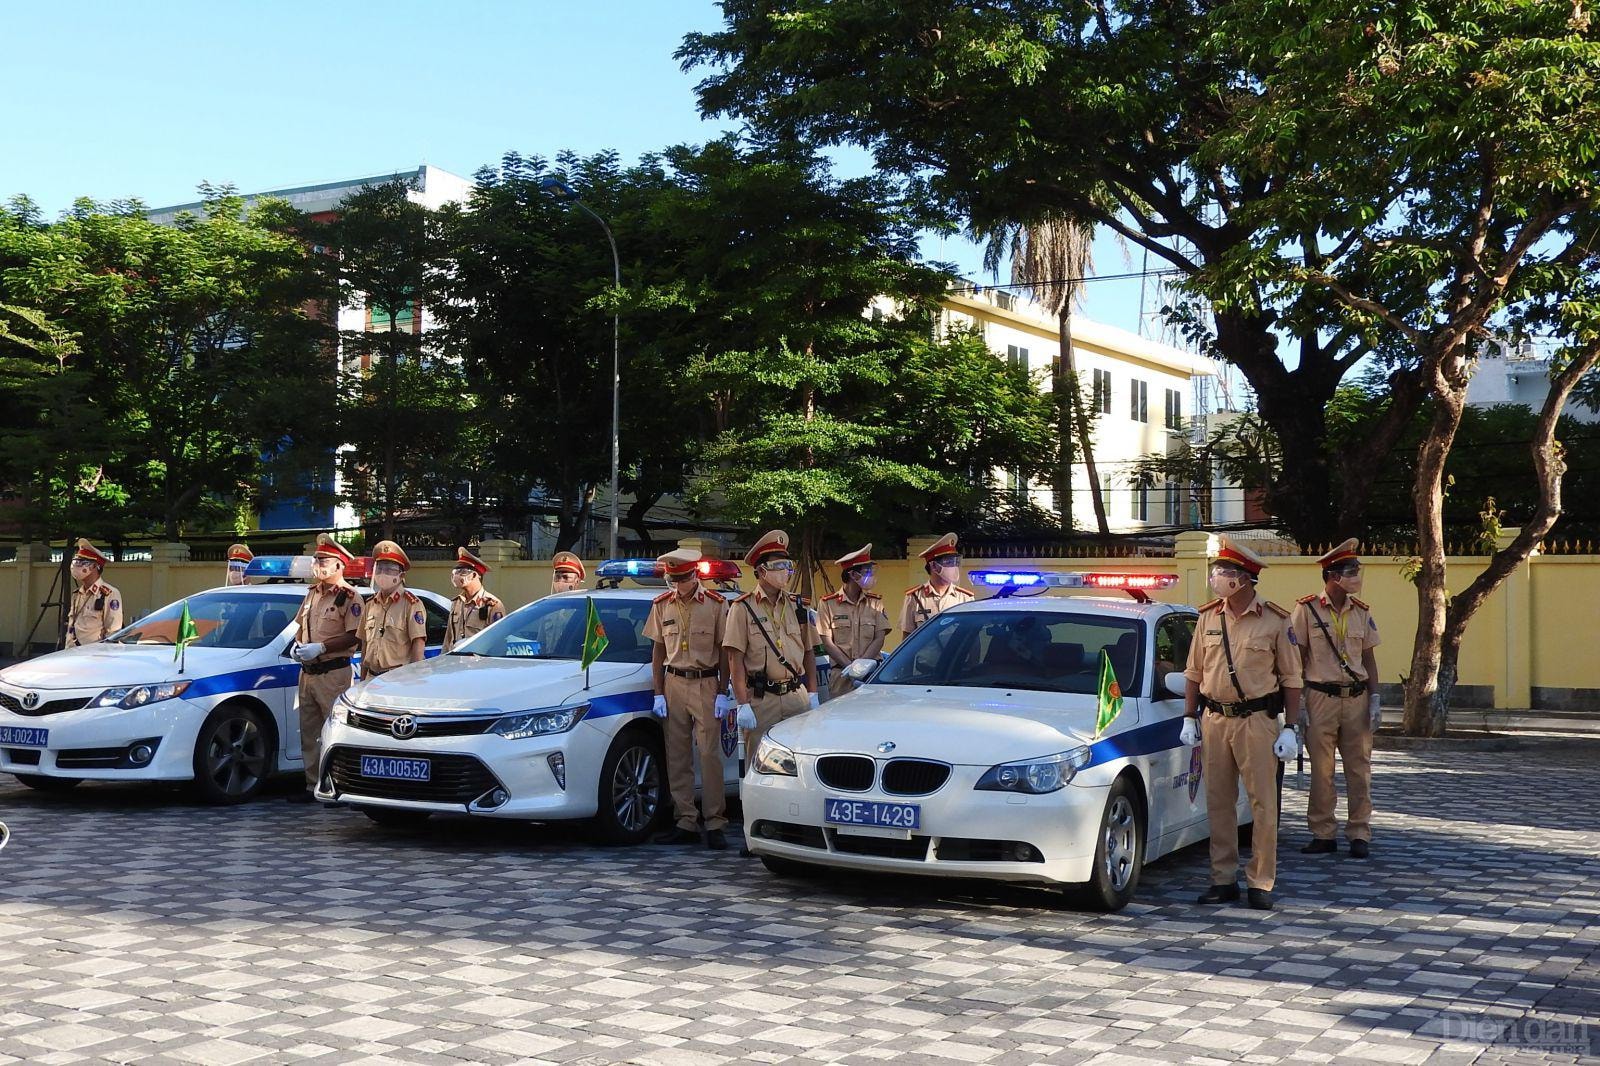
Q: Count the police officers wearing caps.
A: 12